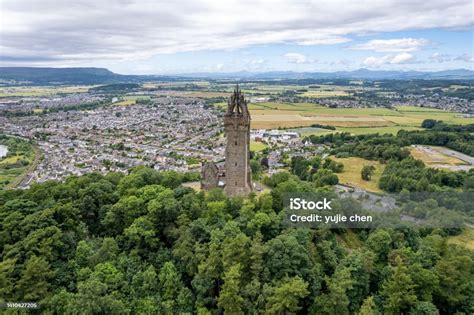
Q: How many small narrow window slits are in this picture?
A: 3